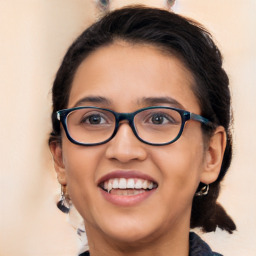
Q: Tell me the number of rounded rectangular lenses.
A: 2